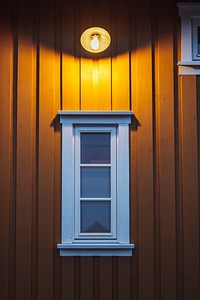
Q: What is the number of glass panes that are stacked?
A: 3